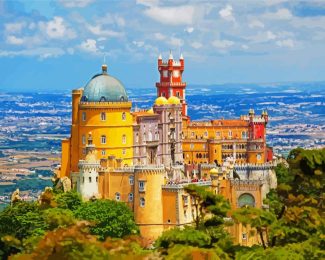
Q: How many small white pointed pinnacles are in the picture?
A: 3